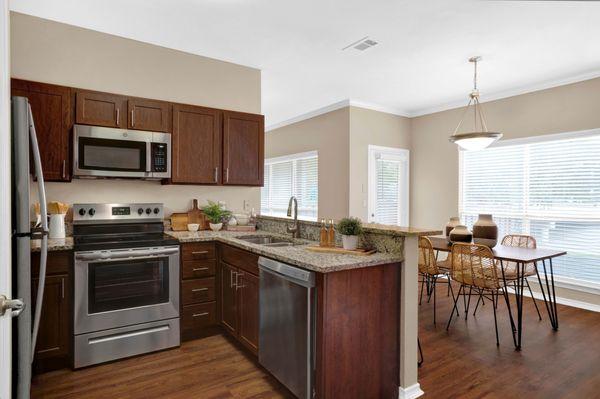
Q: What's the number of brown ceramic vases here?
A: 3